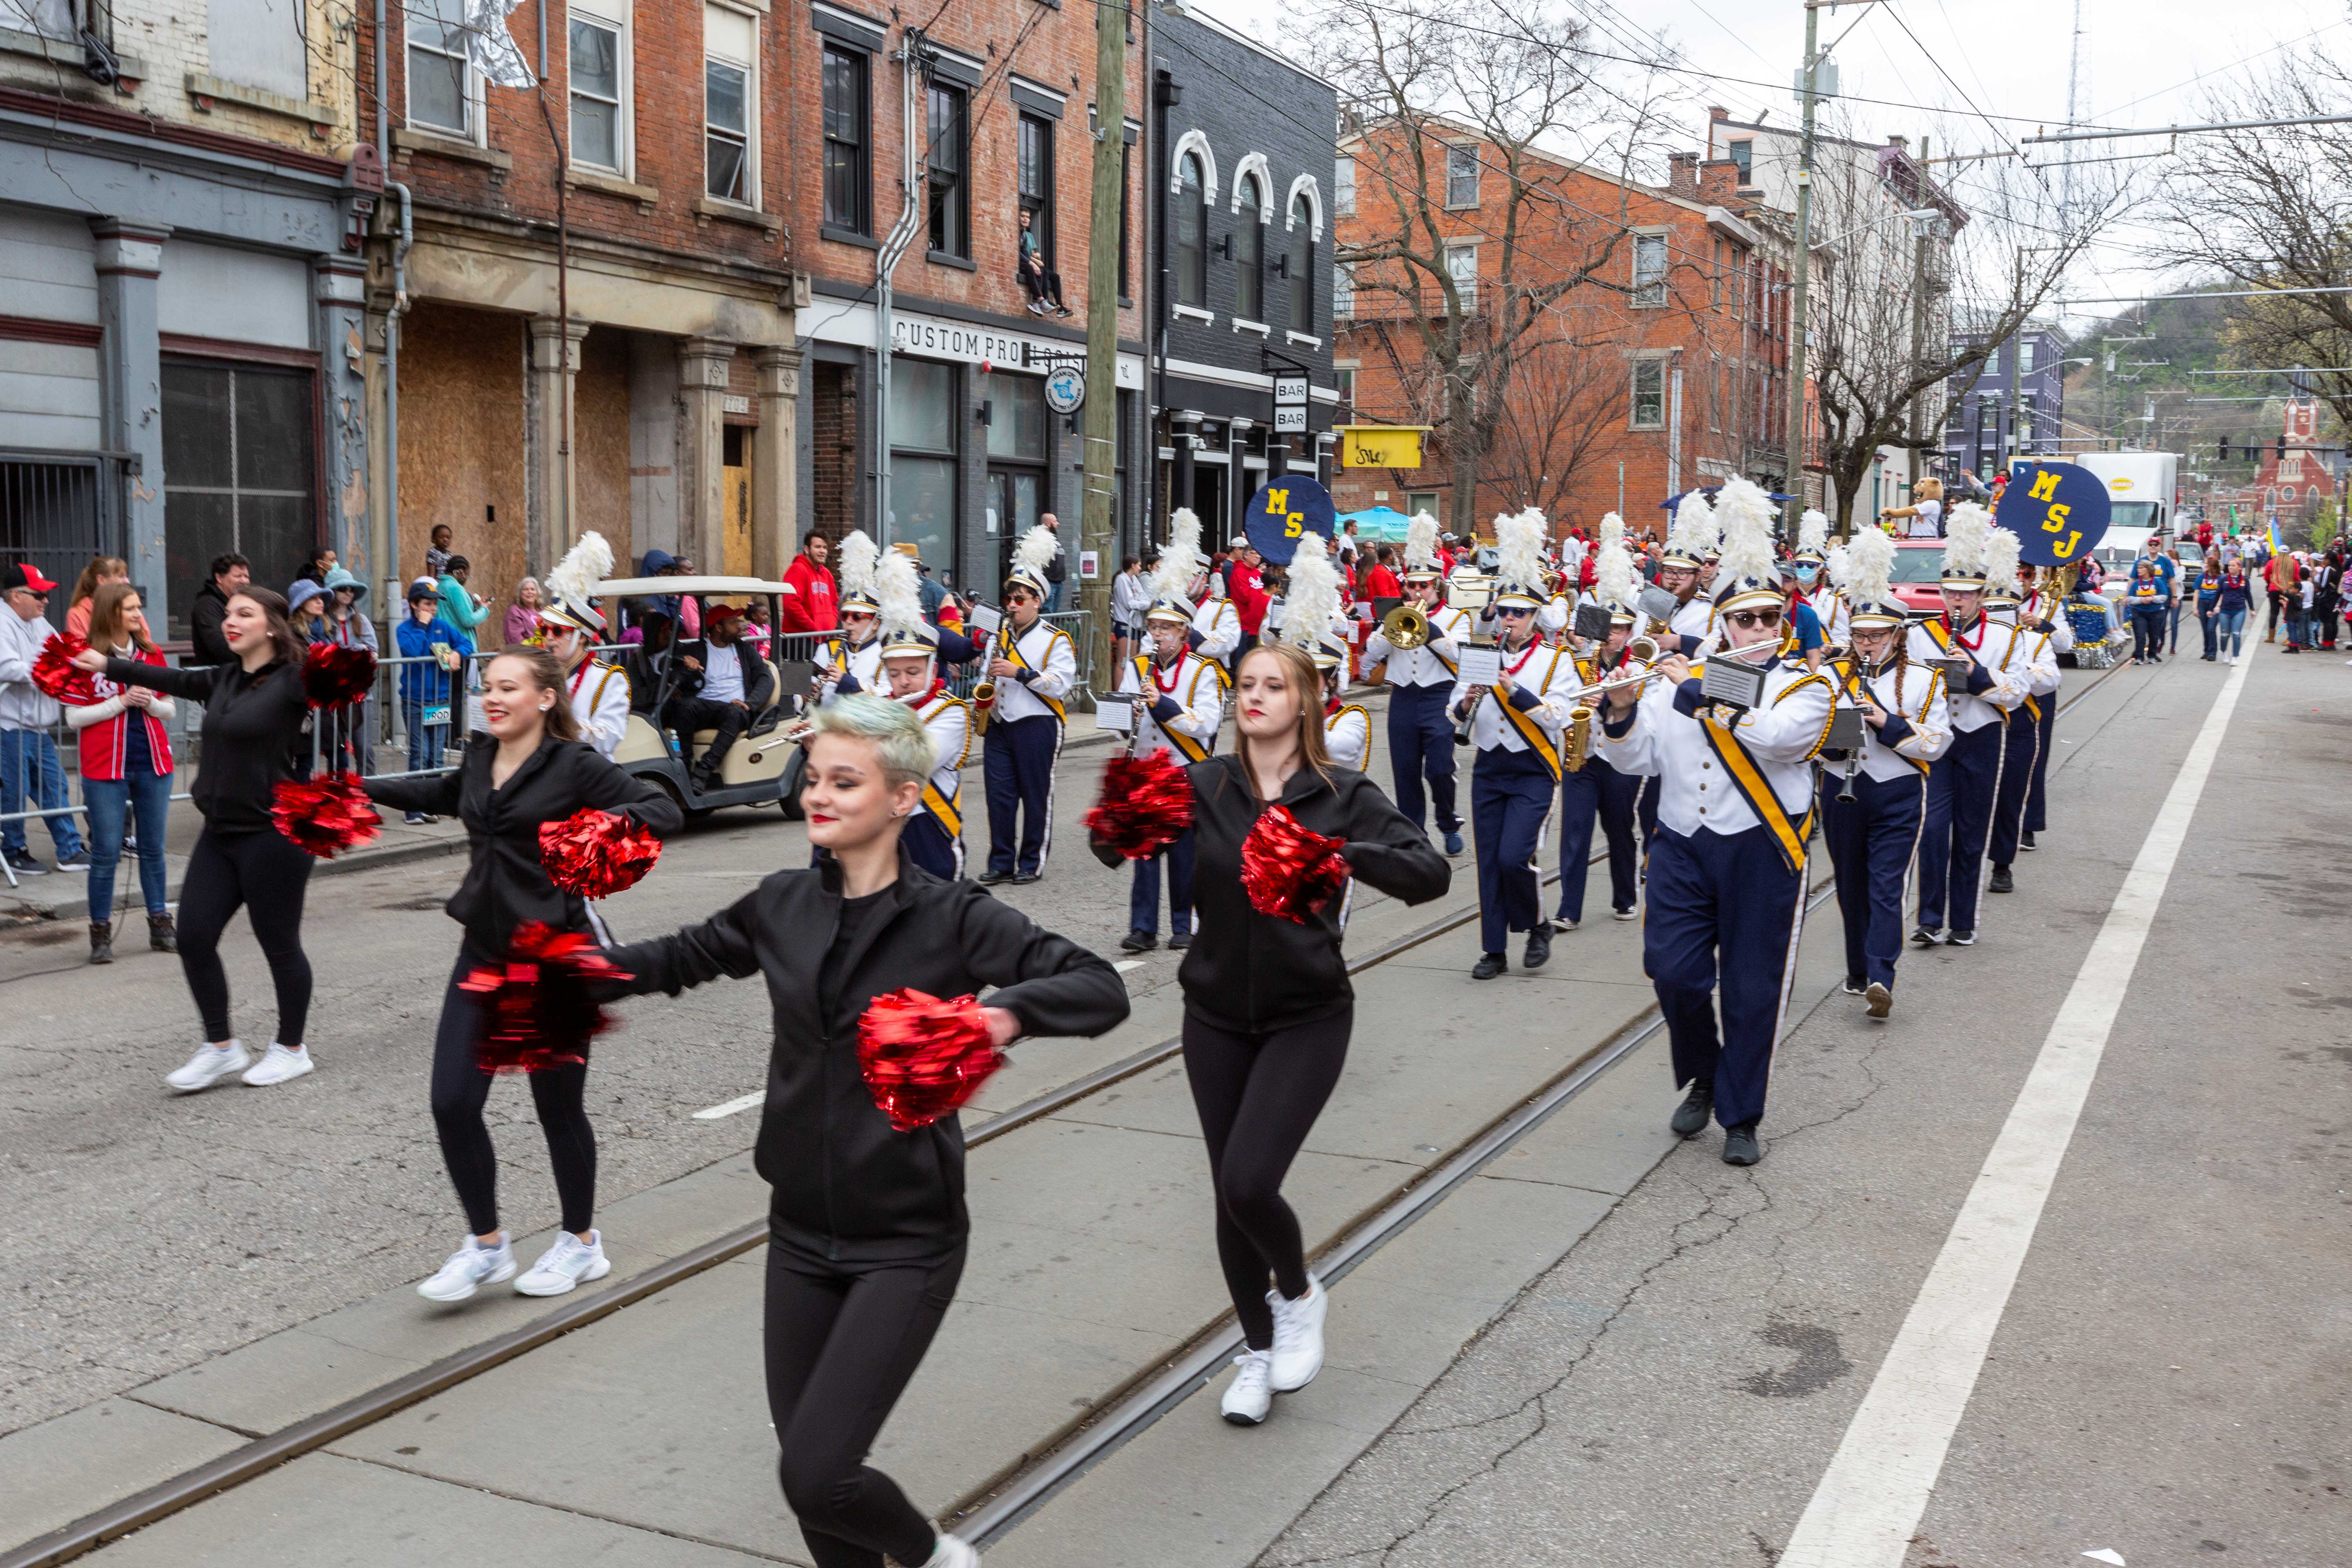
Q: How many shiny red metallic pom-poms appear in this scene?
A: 8